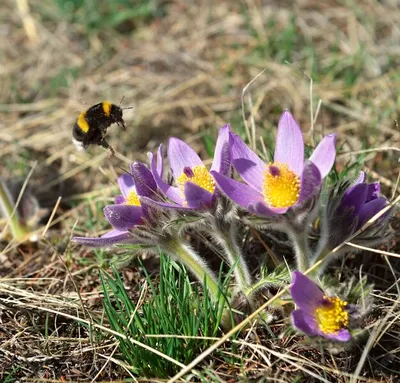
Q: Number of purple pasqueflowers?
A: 5